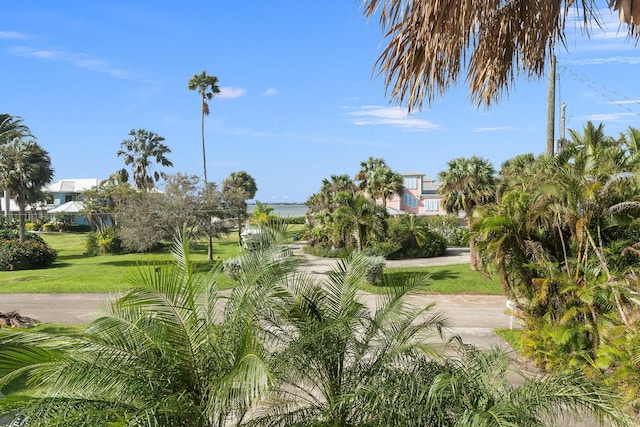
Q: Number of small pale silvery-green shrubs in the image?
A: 2